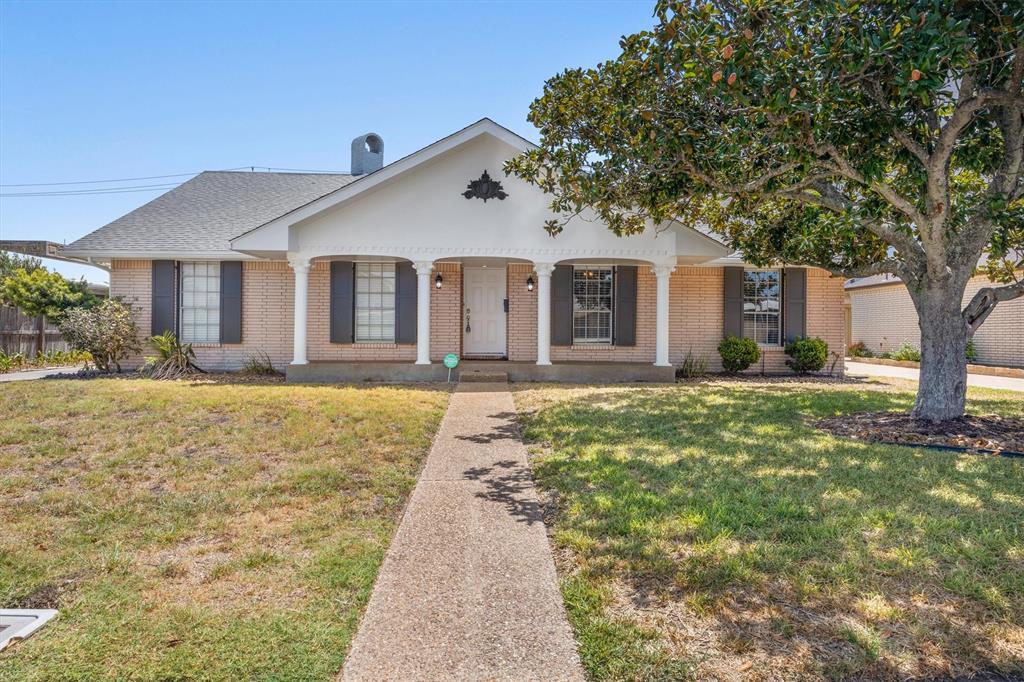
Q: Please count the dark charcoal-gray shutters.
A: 8